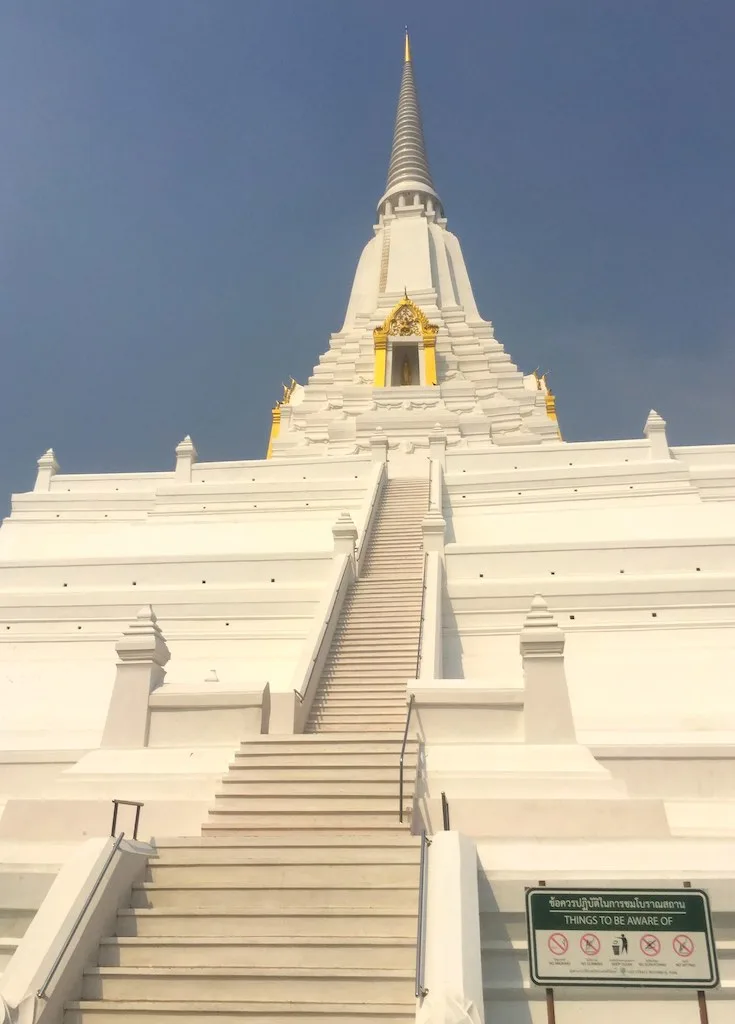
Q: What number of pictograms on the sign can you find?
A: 5